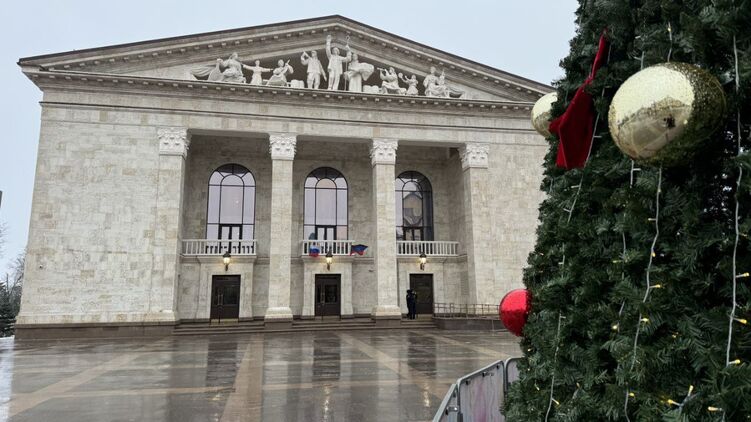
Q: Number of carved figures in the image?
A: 9